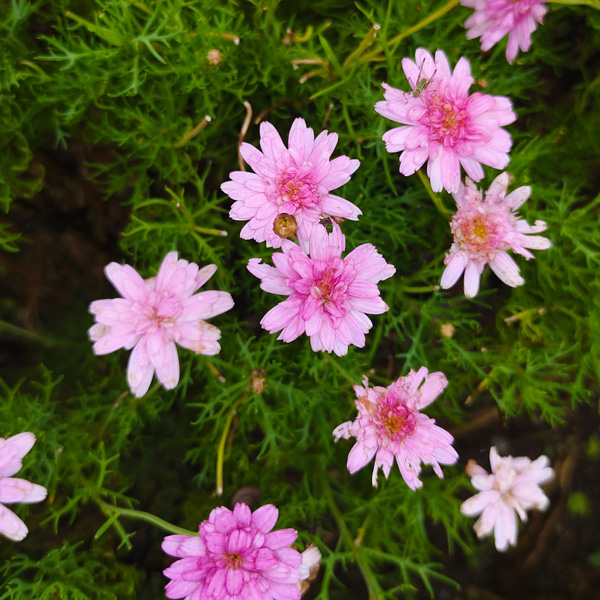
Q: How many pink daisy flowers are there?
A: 10